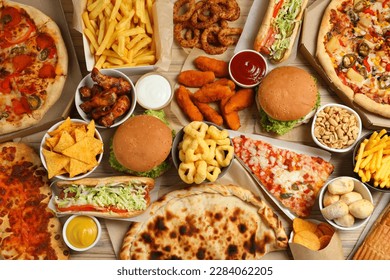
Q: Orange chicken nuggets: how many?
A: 8